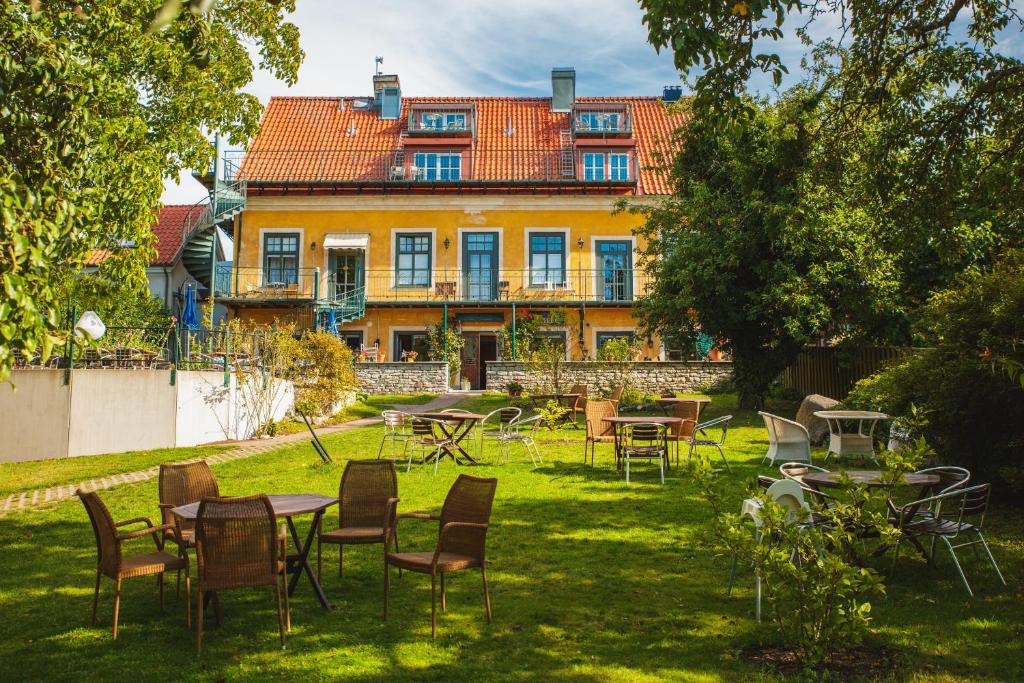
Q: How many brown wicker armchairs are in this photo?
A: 9